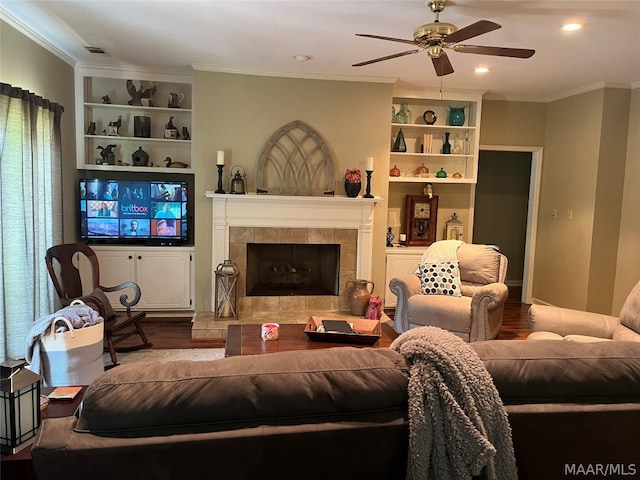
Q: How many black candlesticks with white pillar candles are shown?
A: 2